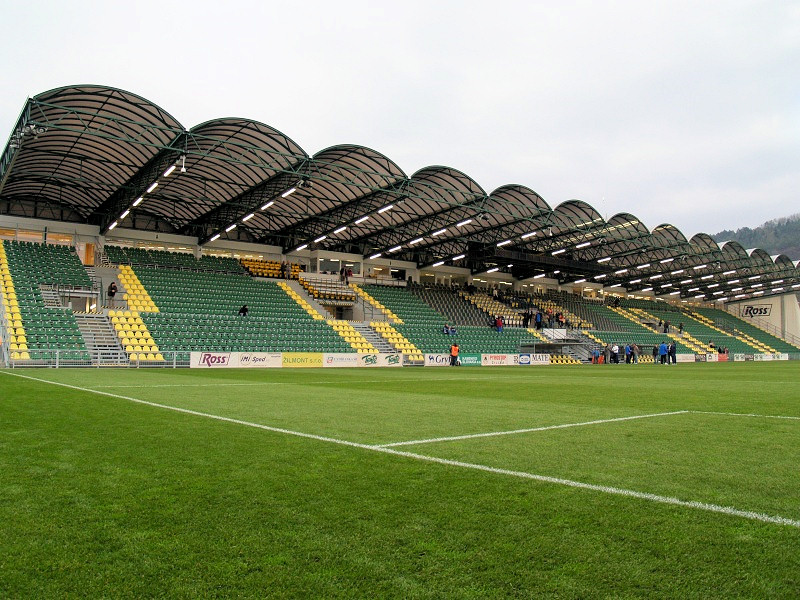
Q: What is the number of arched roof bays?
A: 13